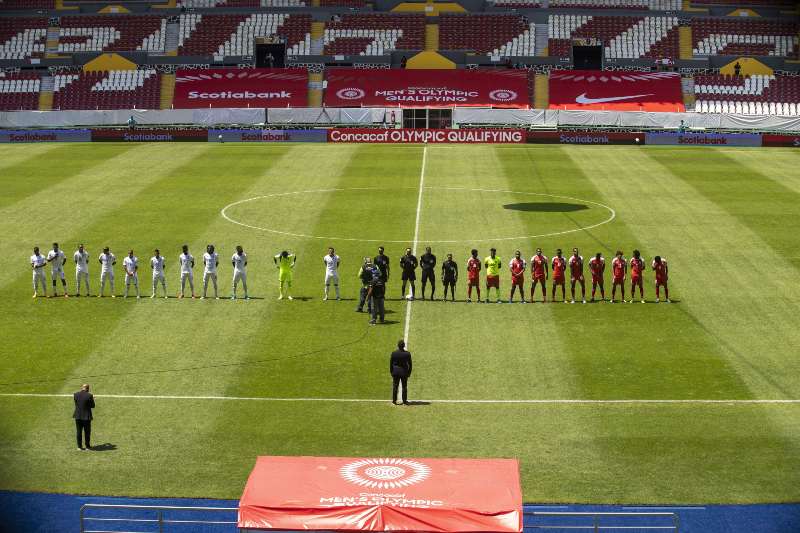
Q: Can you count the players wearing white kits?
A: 10